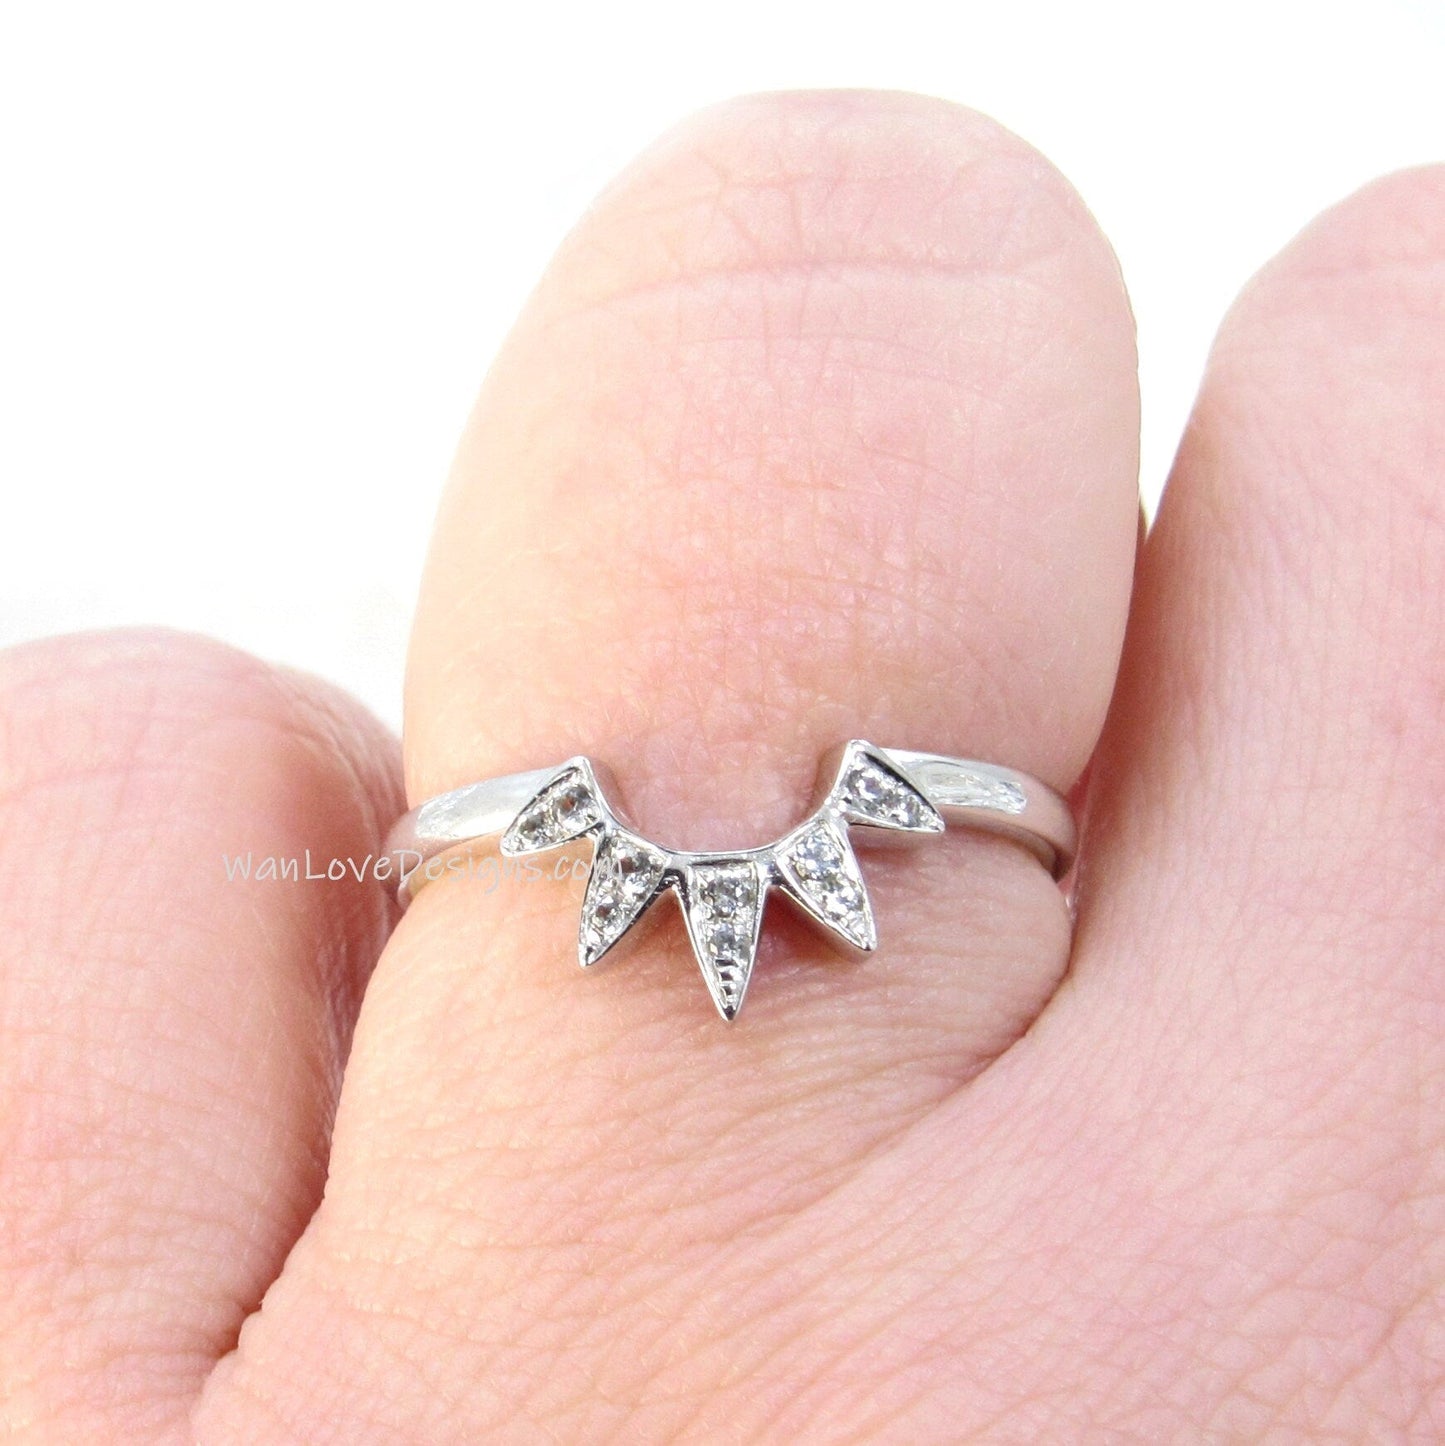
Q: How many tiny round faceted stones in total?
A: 10